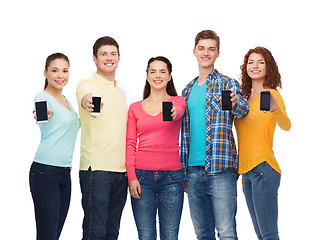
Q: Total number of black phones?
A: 3